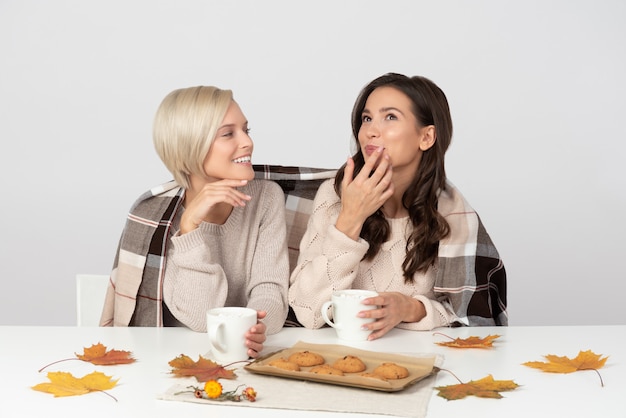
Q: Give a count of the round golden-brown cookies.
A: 6